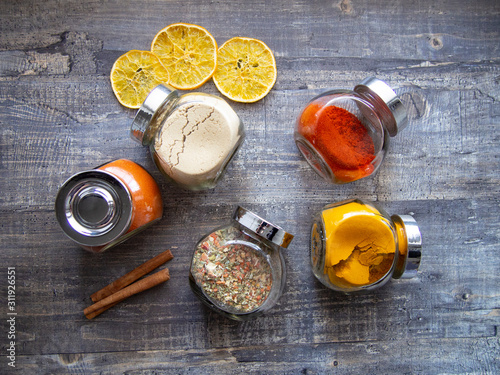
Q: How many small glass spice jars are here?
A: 5